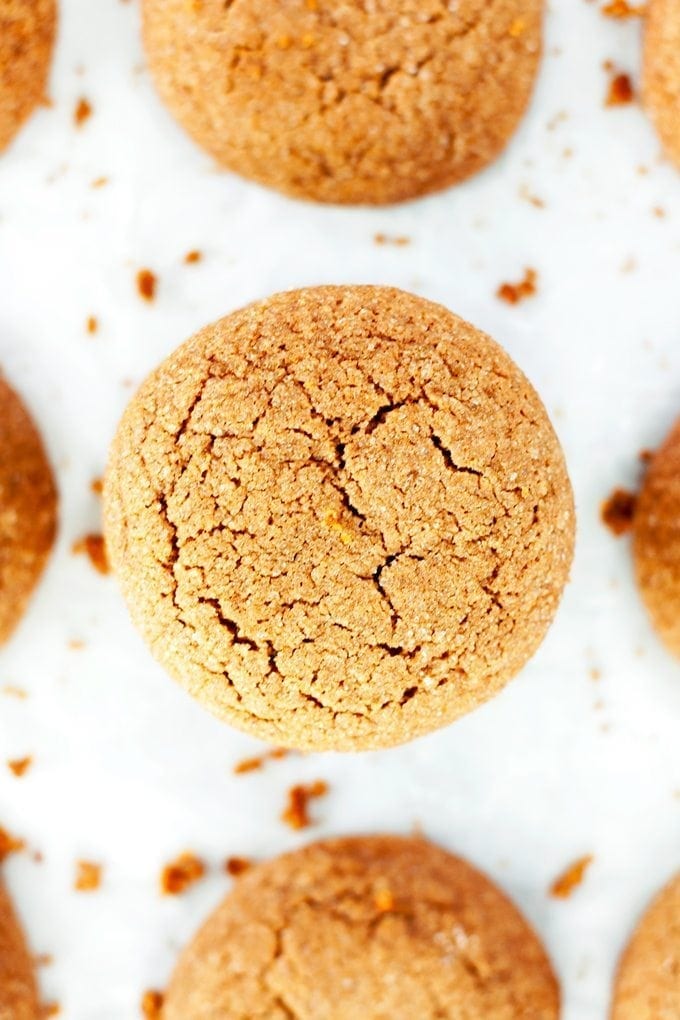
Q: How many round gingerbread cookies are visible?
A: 9